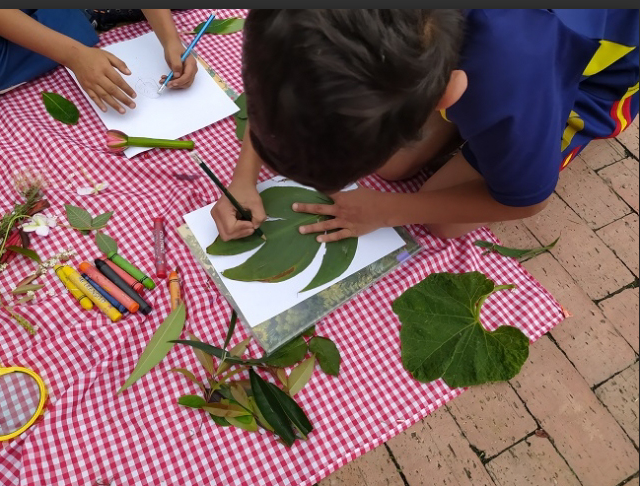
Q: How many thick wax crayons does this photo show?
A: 9